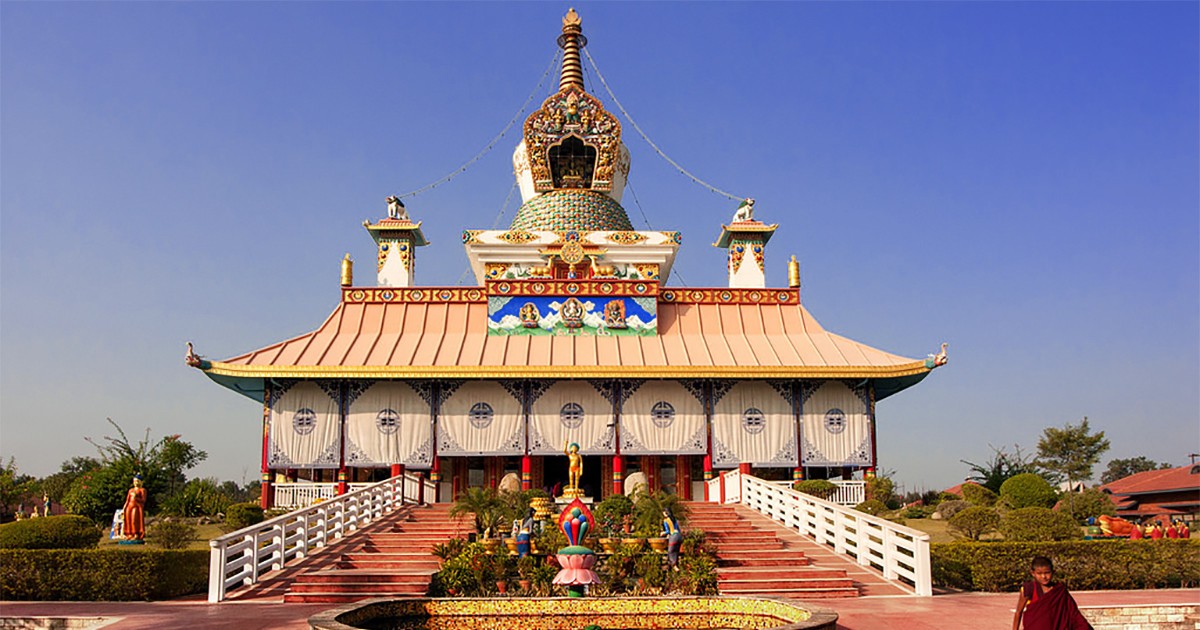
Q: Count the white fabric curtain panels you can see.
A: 7